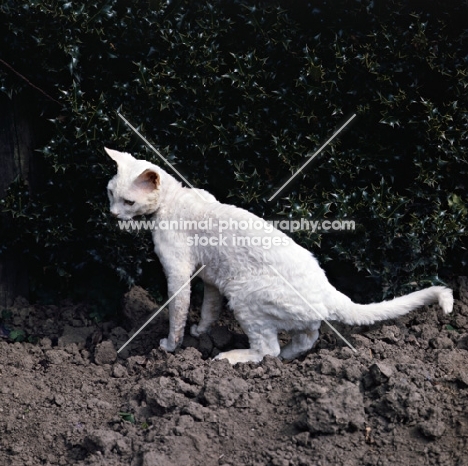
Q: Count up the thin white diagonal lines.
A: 4